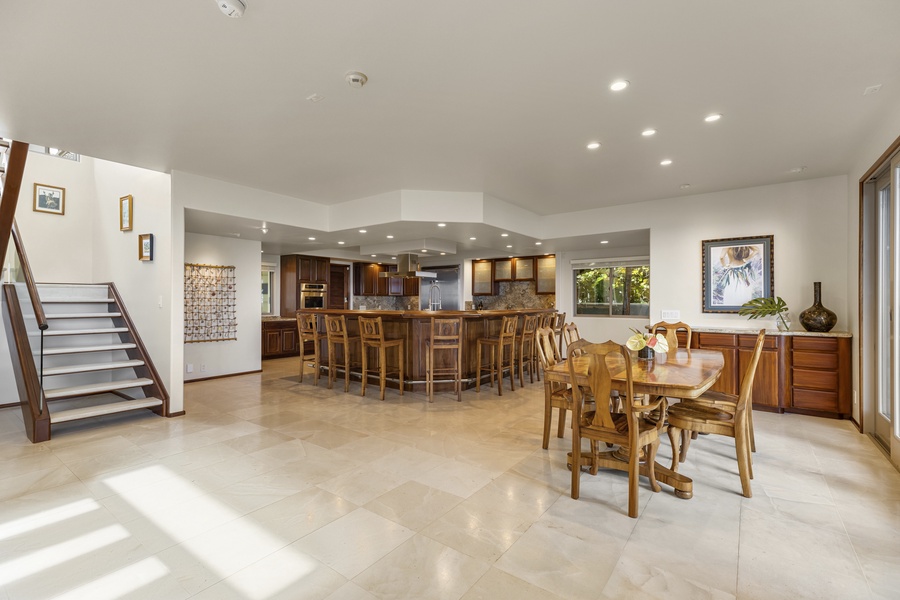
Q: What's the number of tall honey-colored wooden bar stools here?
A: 8